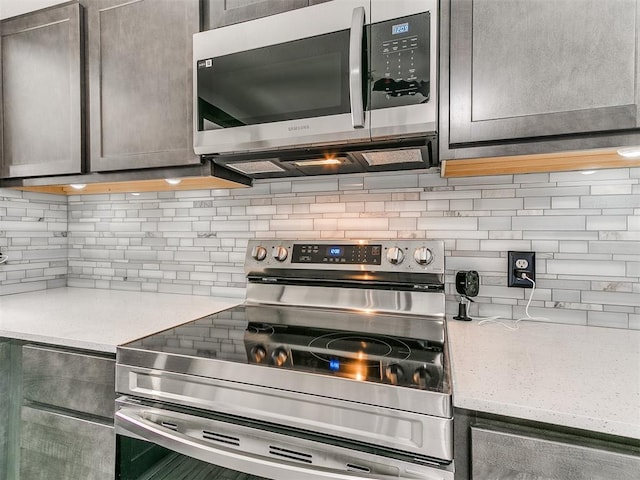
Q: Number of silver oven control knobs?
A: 4